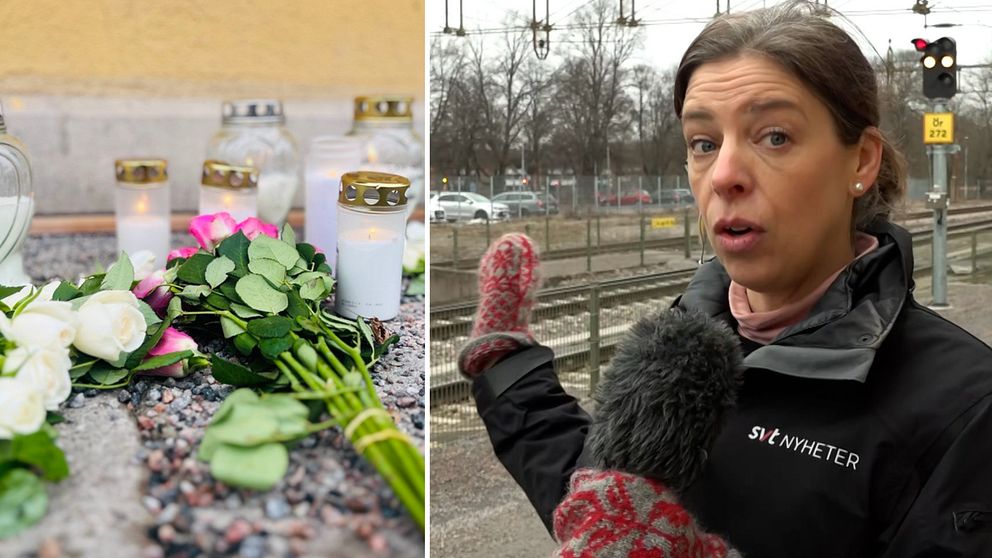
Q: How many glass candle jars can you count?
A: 7